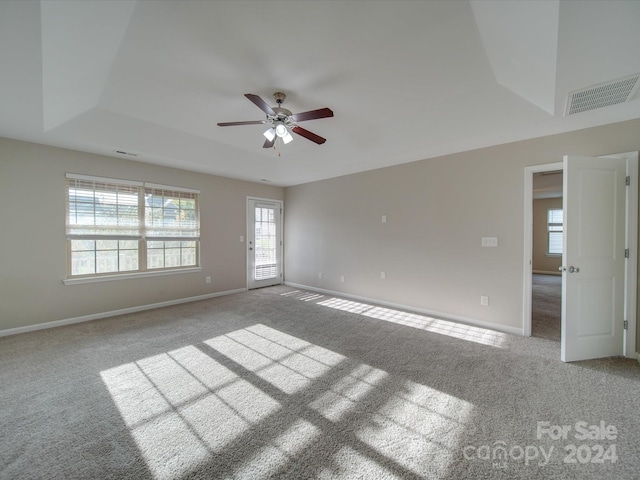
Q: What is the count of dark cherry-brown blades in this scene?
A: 5